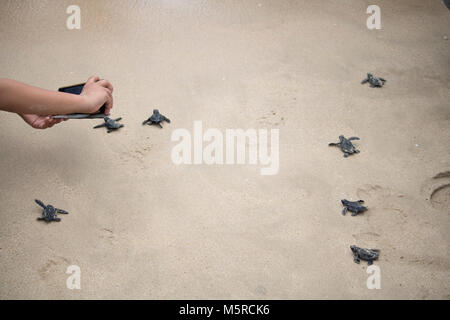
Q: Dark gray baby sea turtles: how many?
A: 7